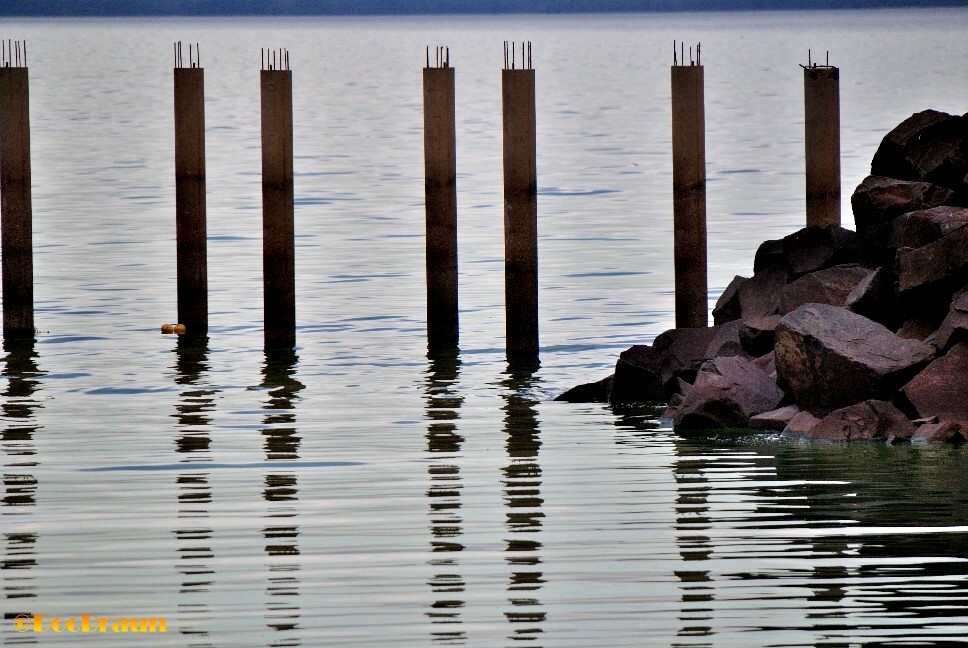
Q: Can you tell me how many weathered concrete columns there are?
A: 7